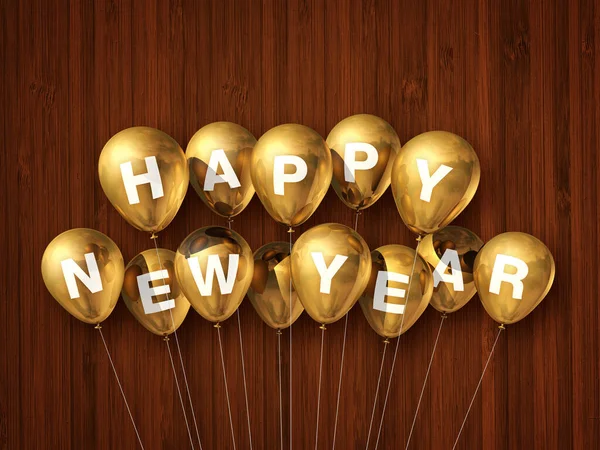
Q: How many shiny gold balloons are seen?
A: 13